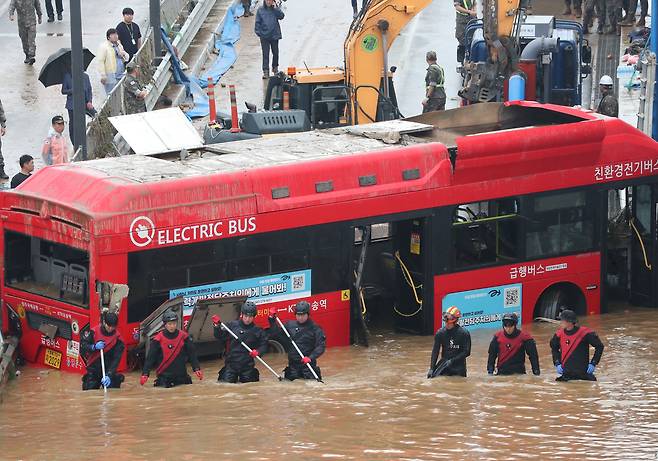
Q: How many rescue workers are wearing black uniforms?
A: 7